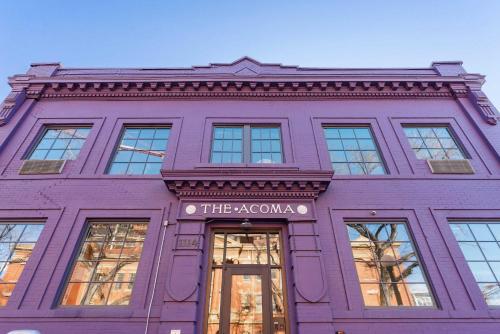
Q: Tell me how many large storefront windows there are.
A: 4